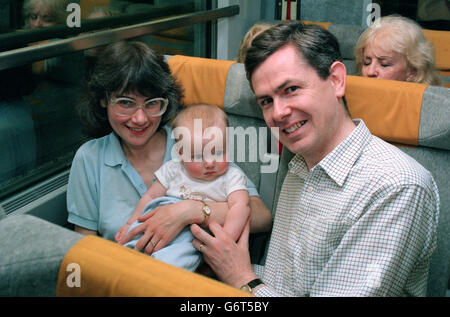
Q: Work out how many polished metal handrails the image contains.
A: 1